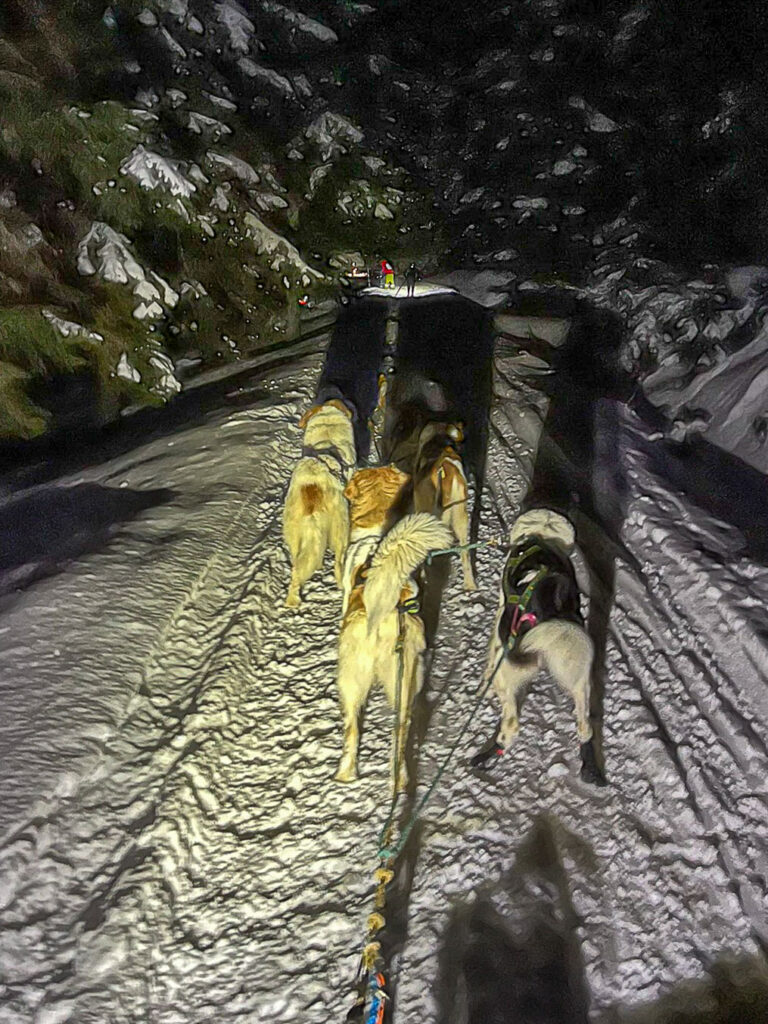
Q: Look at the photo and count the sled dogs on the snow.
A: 4